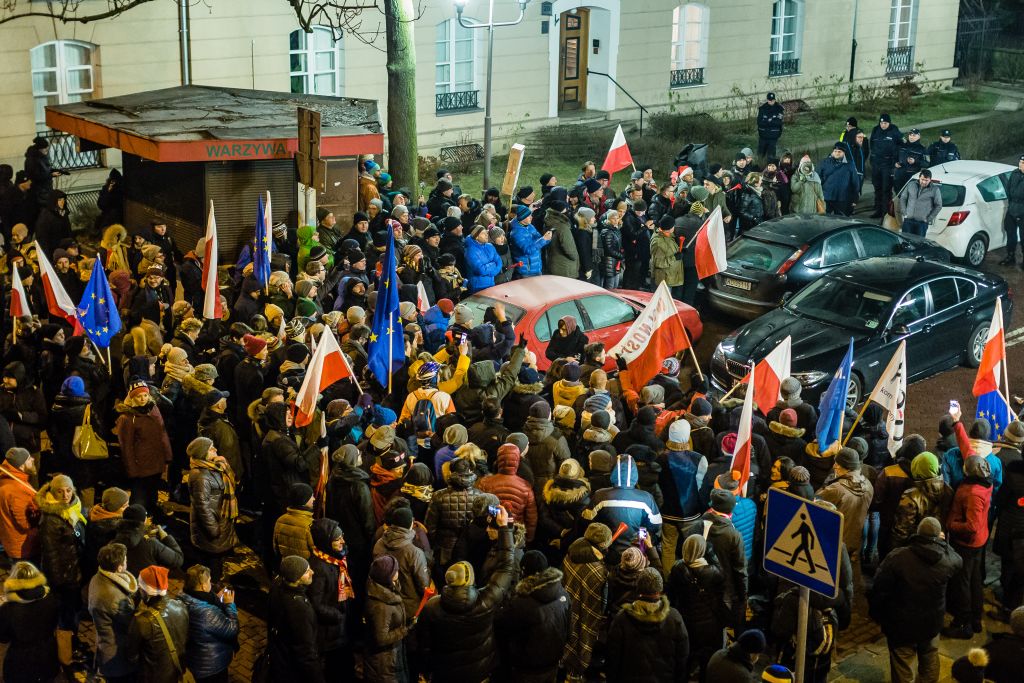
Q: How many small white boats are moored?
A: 0